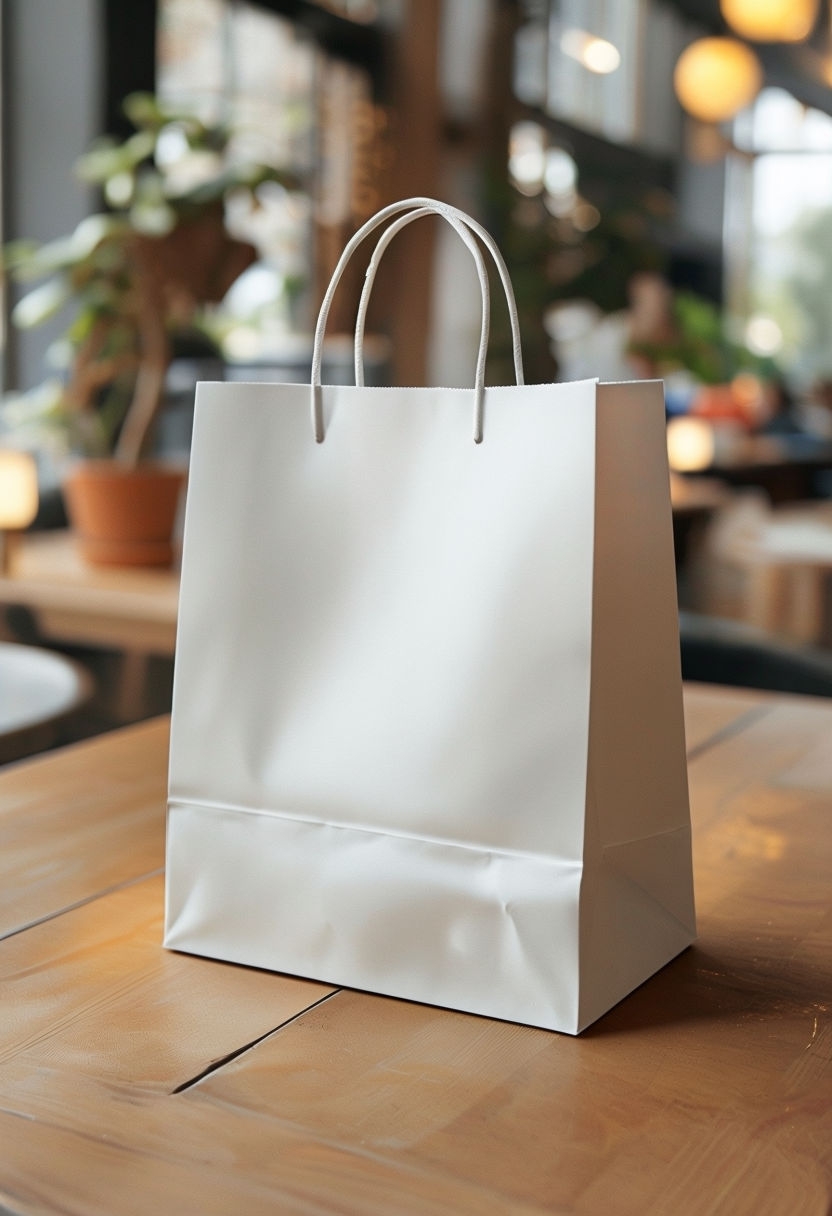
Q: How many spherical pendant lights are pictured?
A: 2